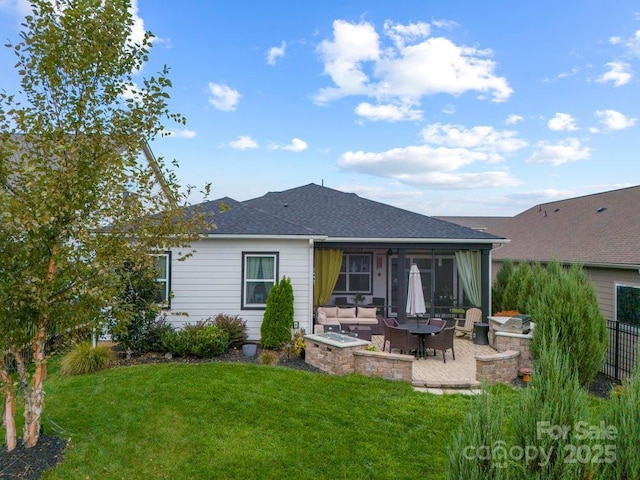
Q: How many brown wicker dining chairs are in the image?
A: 4